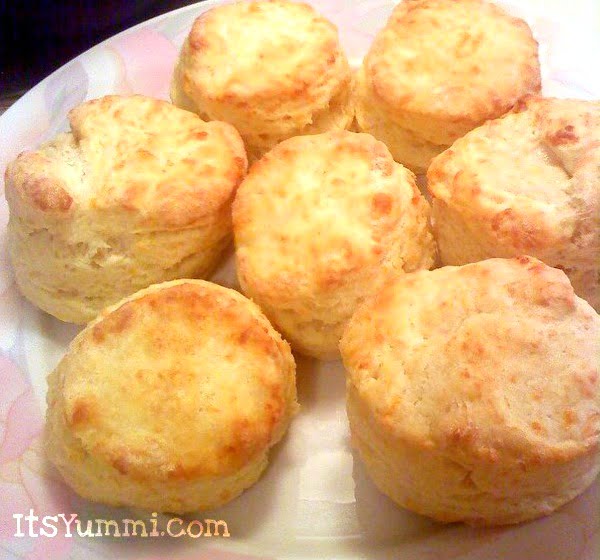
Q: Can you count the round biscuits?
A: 7